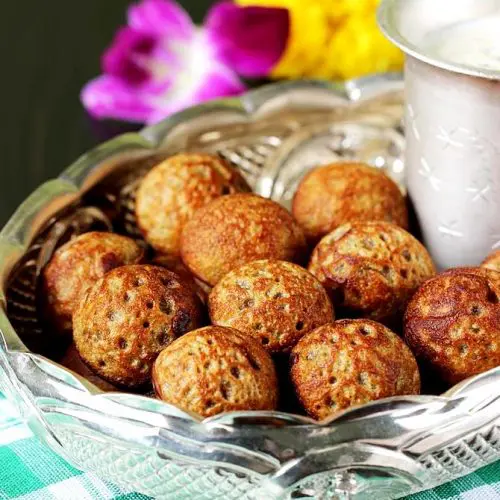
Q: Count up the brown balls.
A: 11